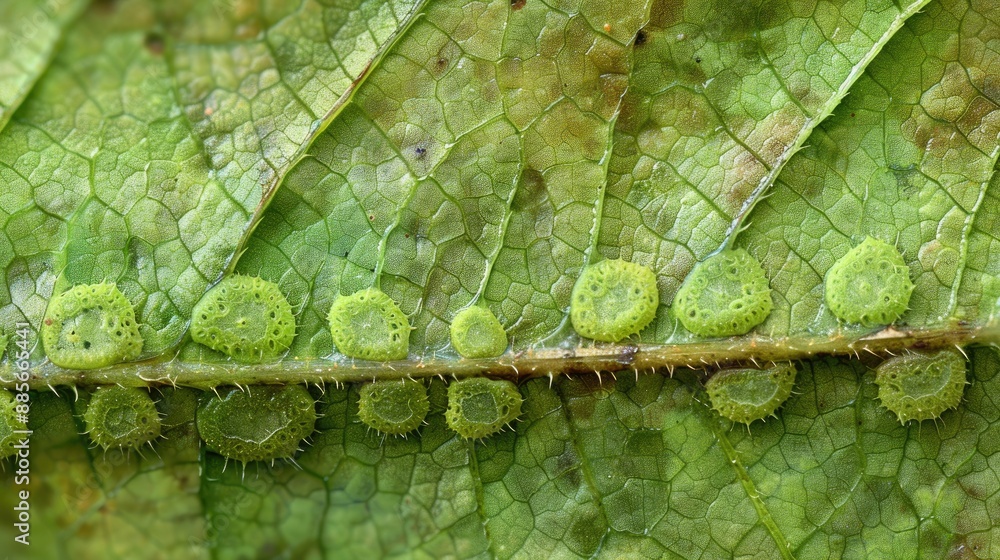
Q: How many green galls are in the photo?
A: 14